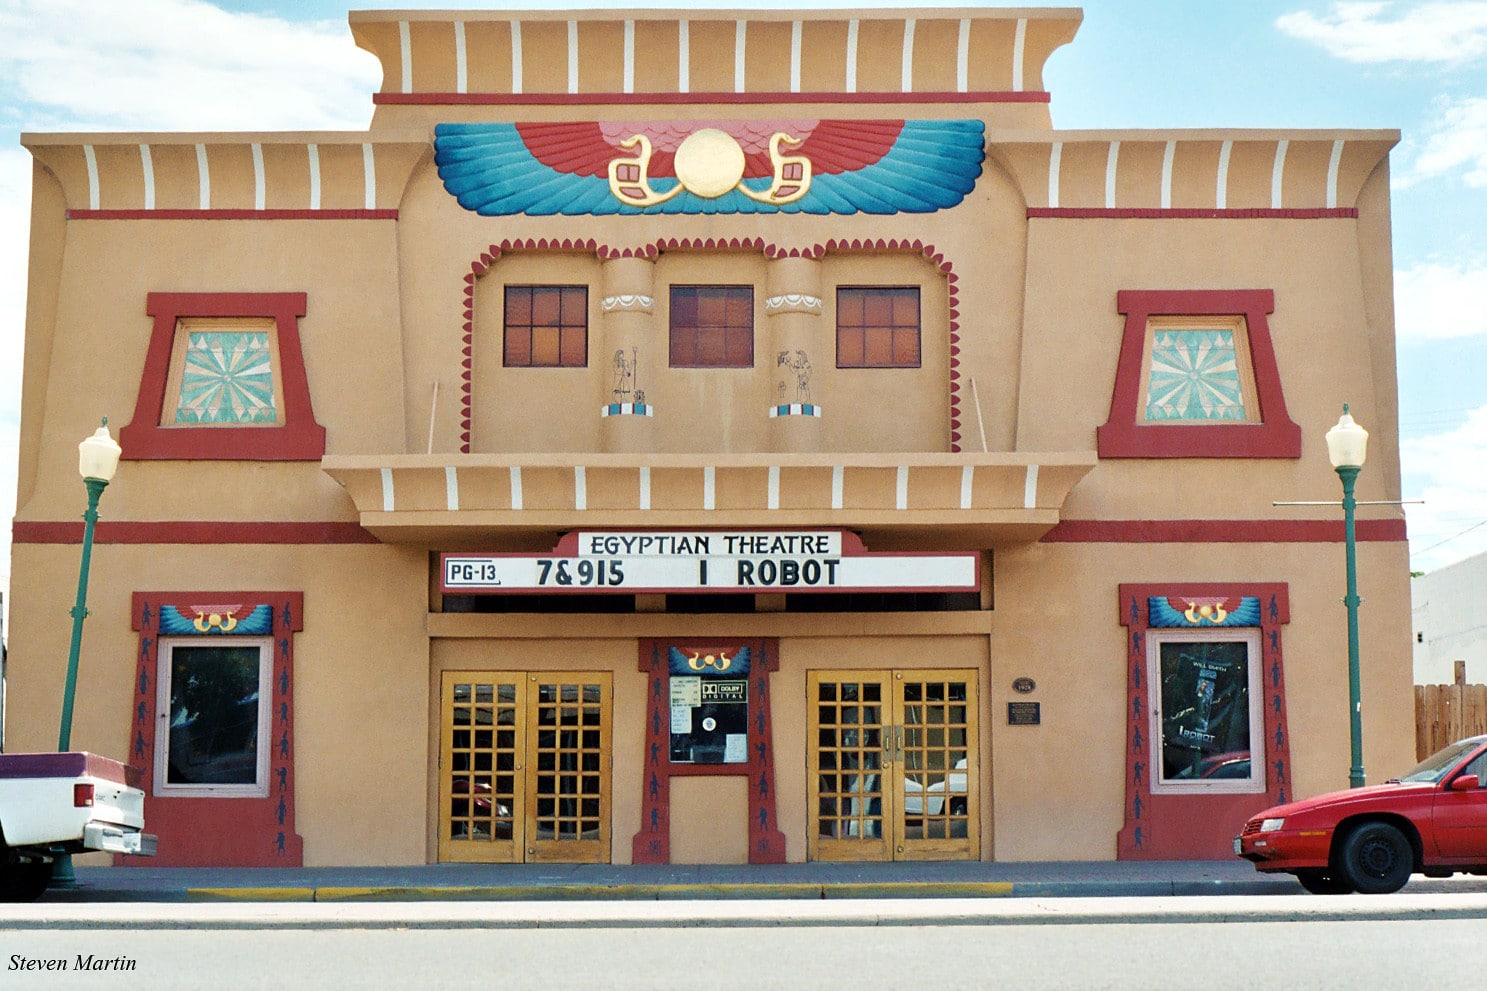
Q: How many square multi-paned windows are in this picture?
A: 3